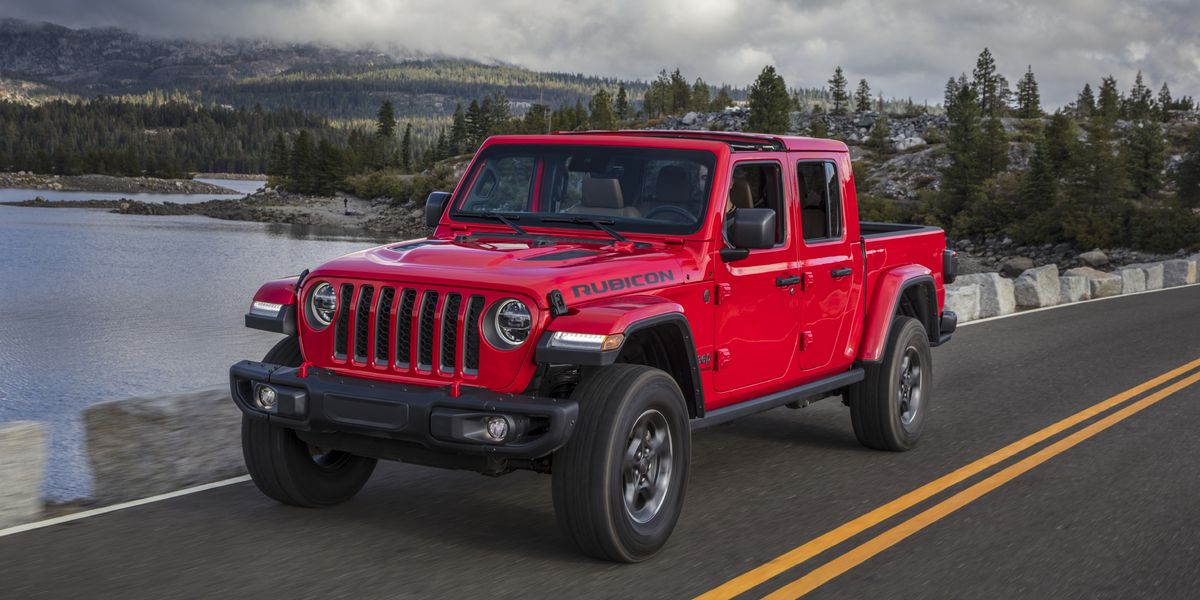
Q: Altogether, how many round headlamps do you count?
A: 2